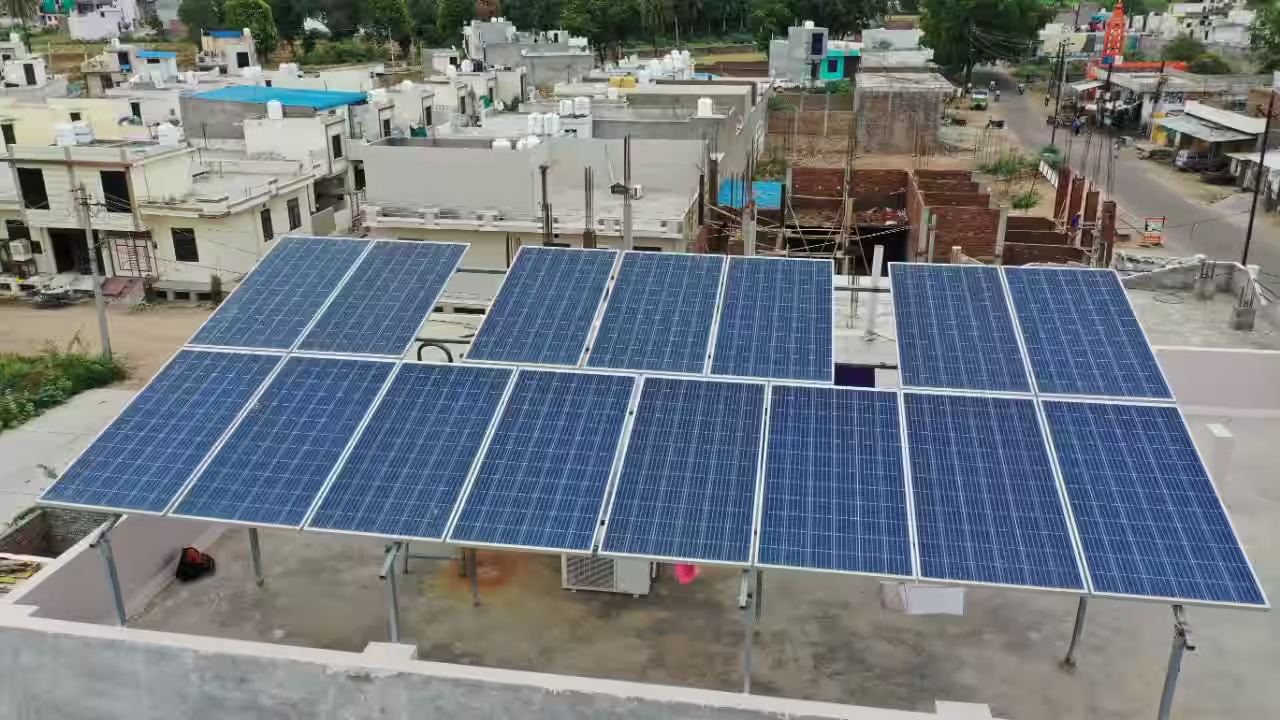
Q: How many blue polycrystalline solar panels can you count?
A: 15